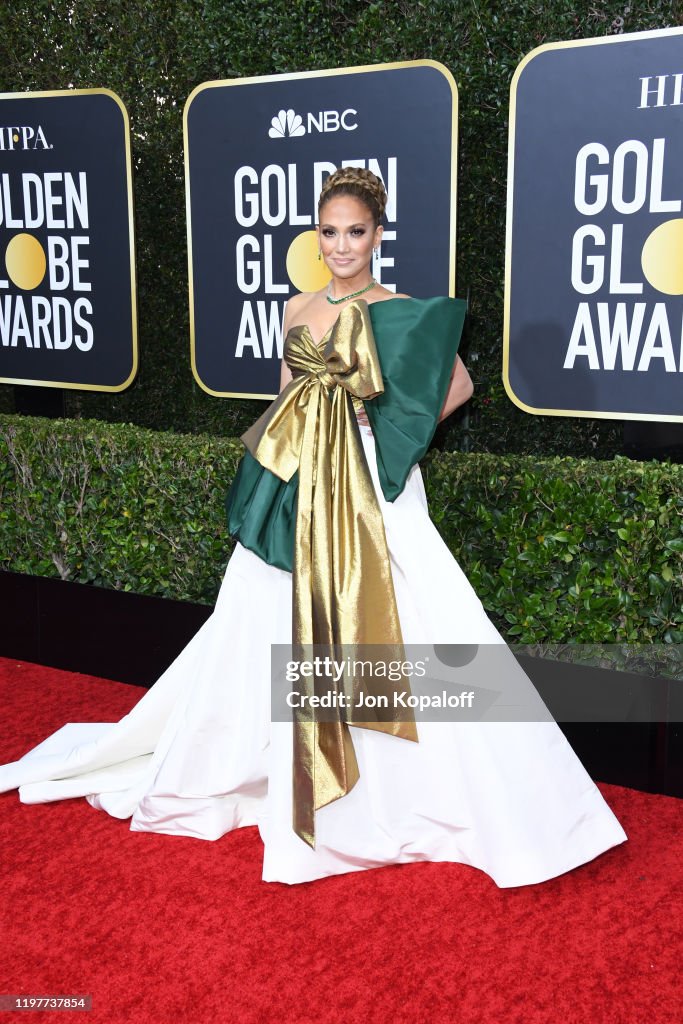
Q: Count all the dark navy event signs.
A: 3